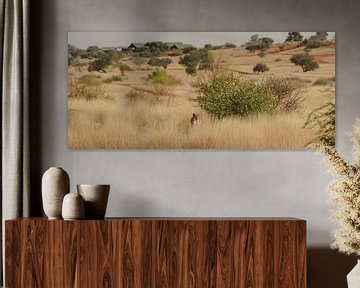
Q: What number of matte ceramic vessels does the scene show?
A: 3